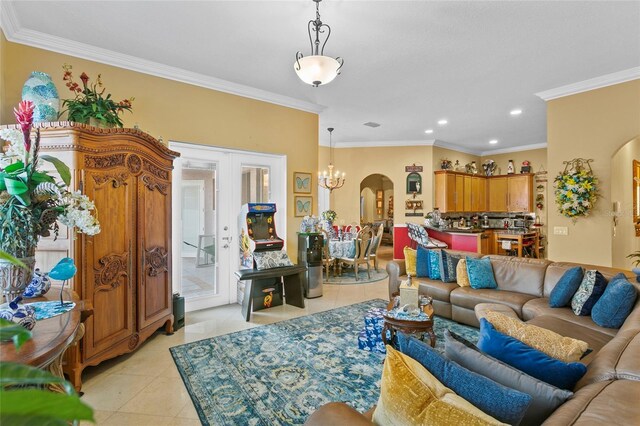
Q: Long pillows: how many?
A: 5